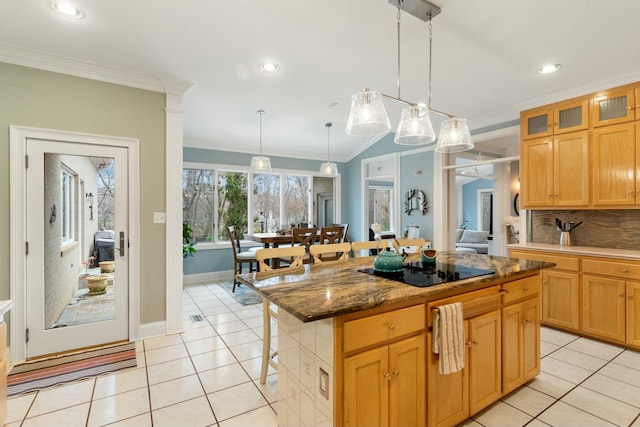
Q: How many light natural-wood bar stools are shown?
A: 4